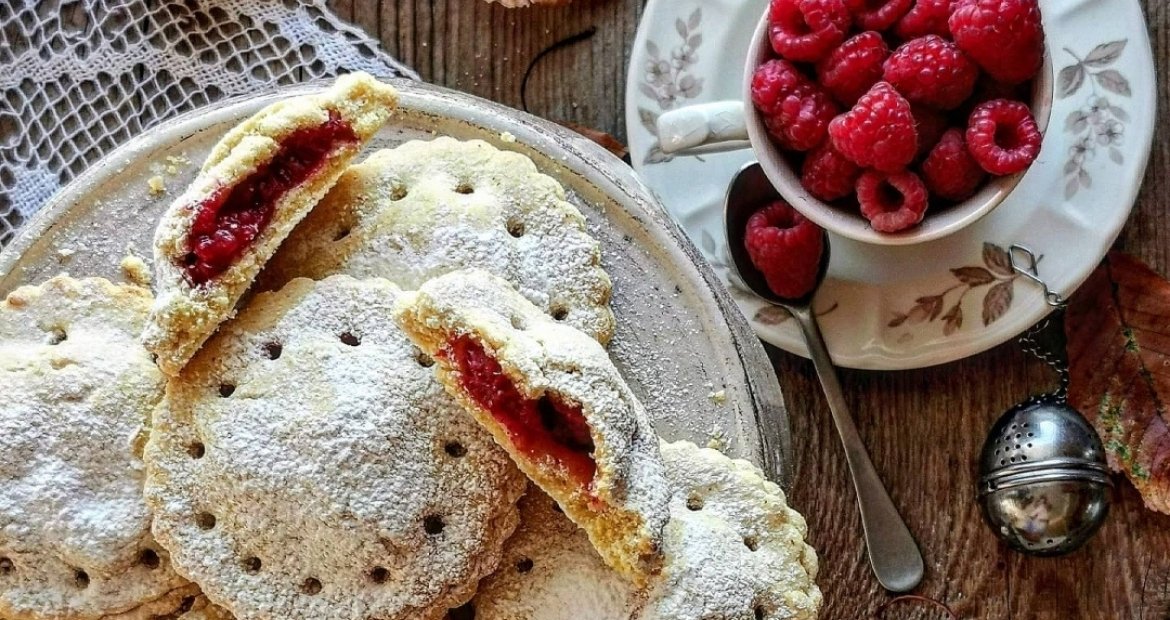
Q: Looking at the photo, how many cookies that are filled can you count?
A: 2